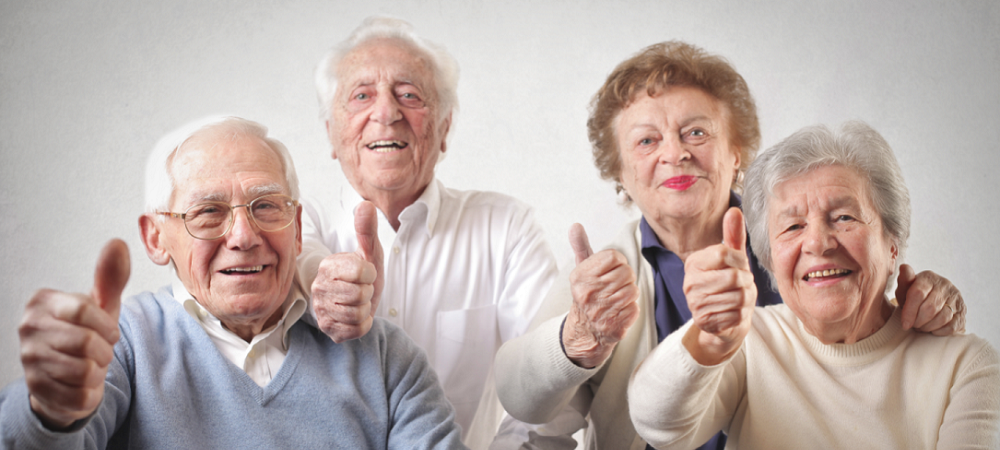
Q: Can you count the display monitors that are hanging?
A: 0